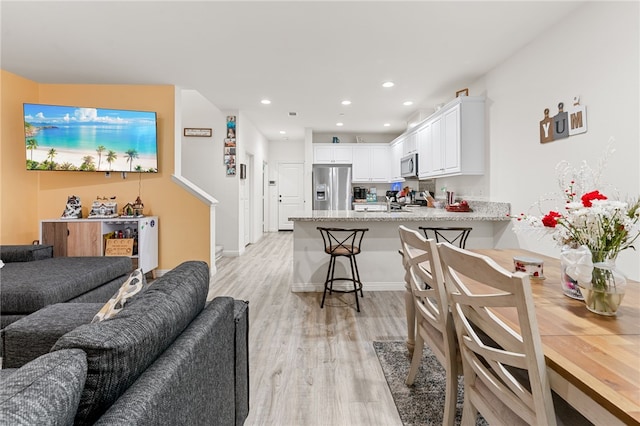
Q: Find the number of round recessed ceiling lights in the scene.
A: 7